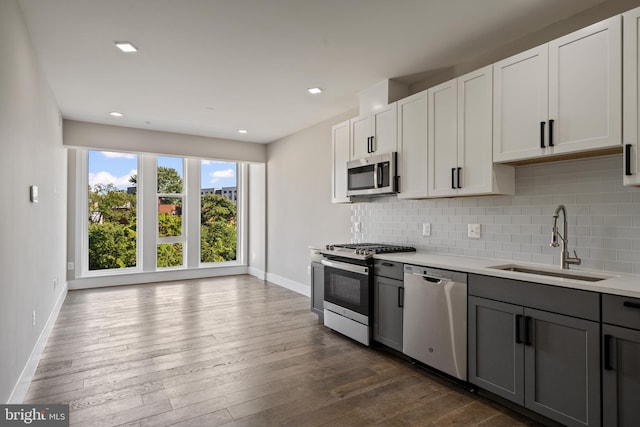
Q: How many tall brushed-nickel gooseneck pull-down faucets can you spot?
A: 1